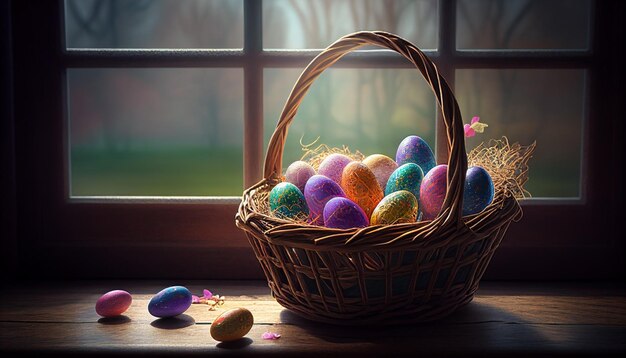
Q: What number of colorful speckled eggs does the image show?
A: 15